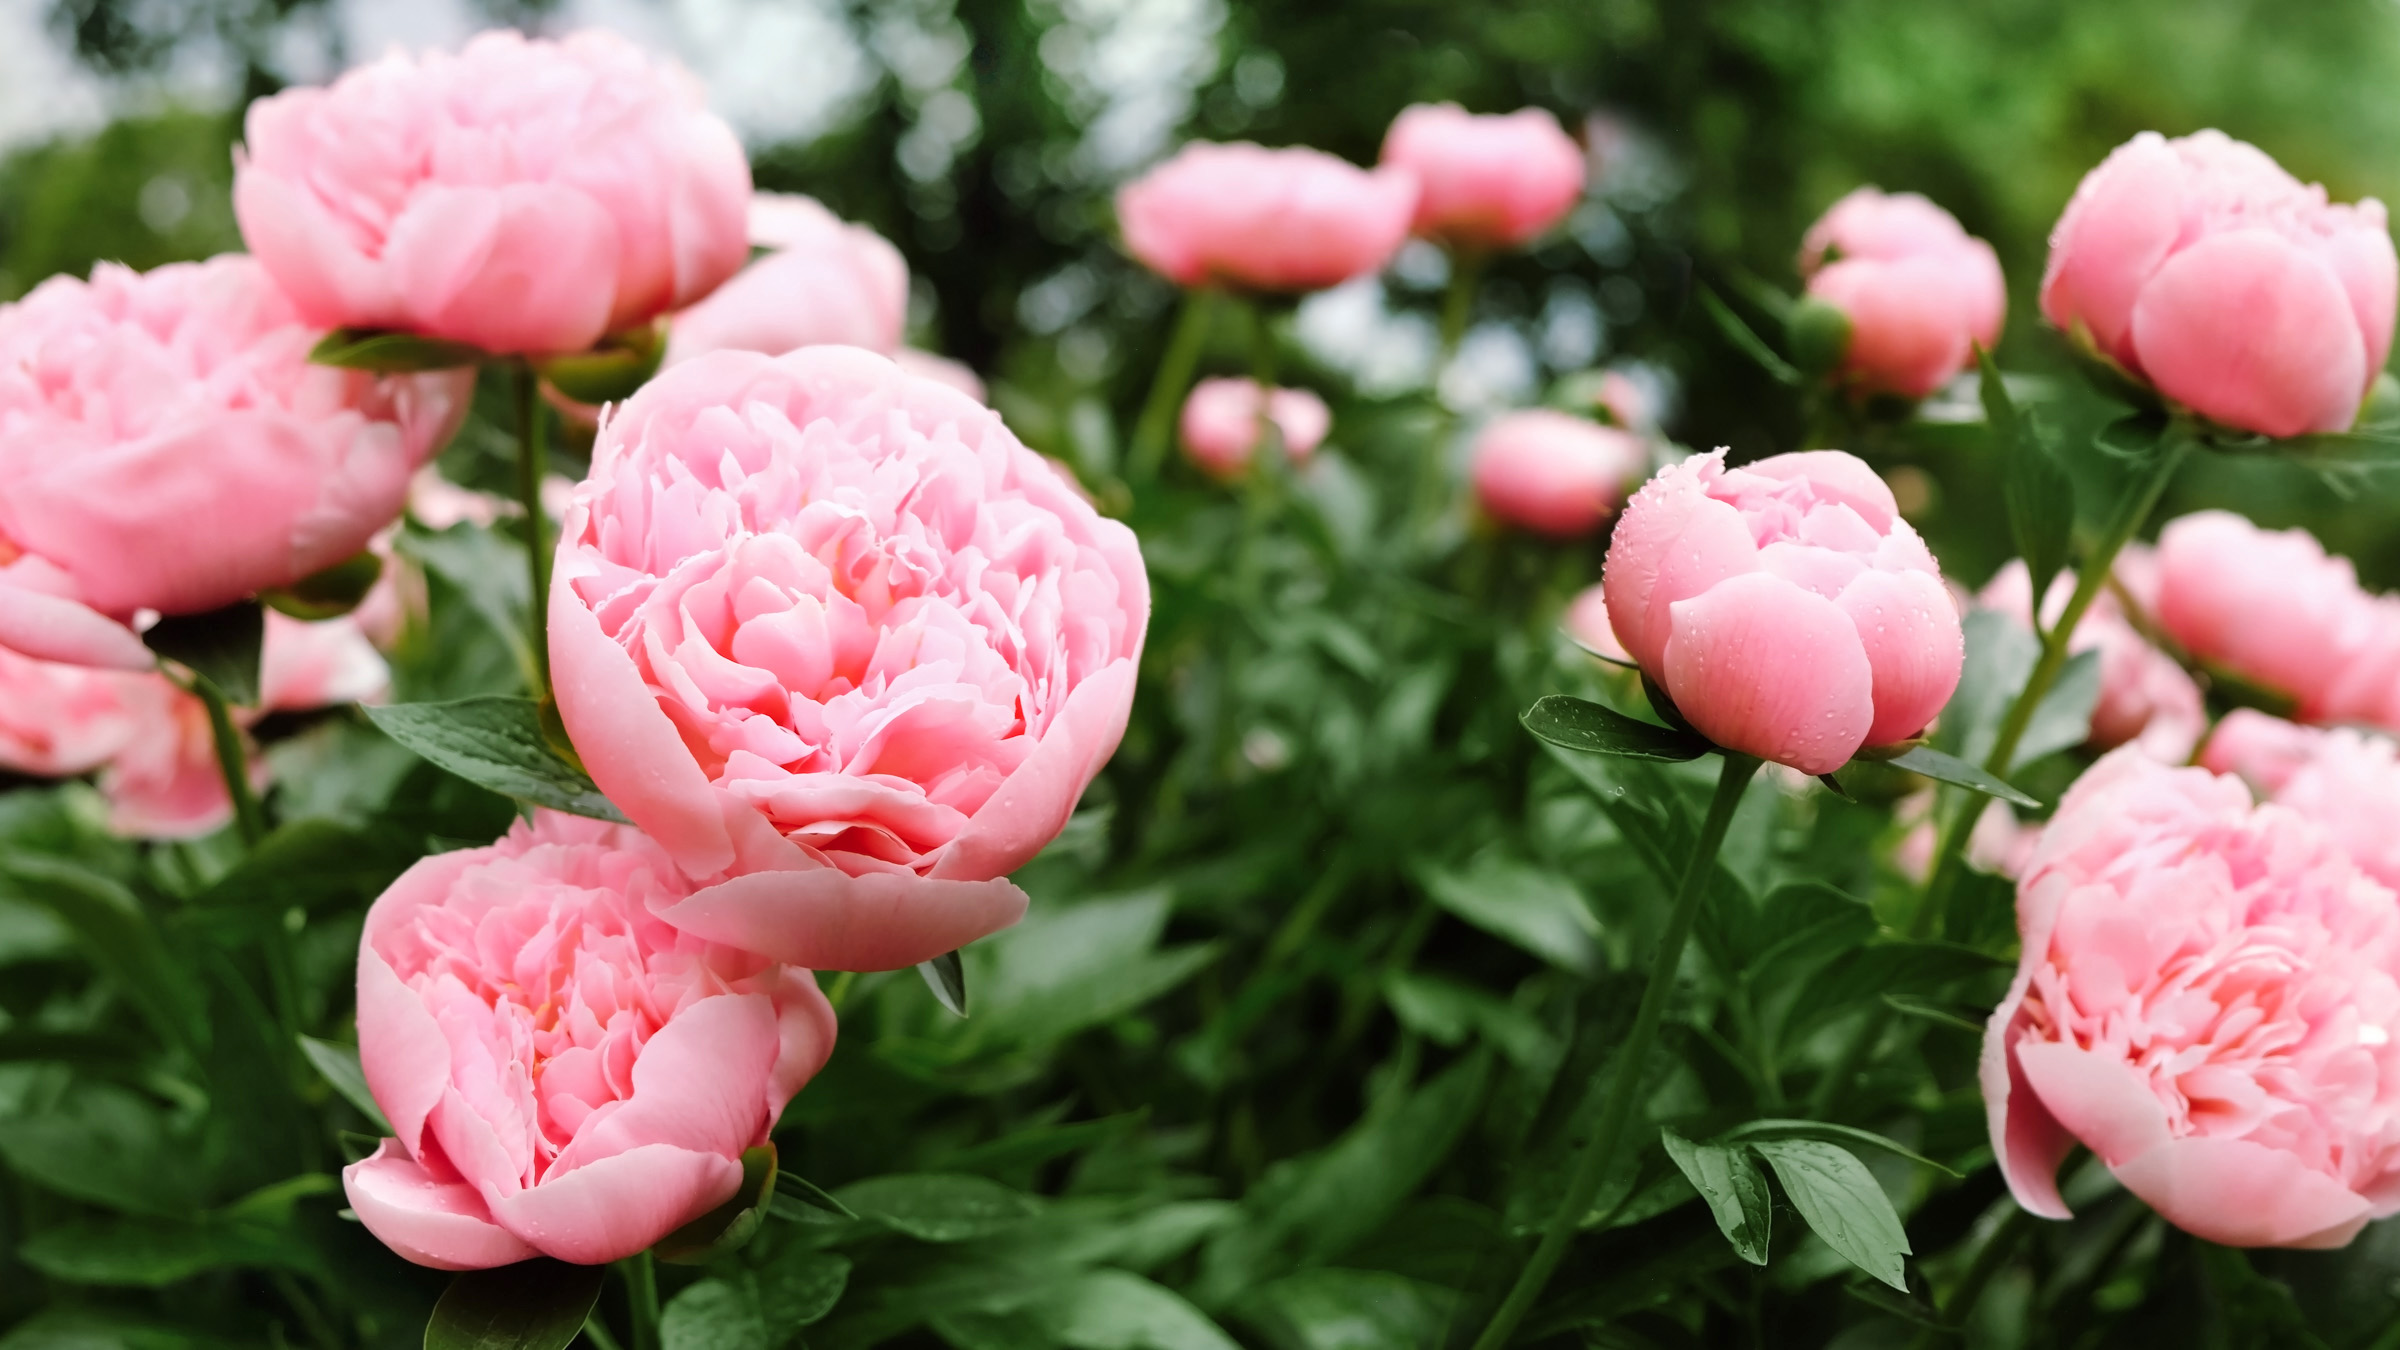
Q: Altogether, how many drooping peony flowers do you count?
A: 0